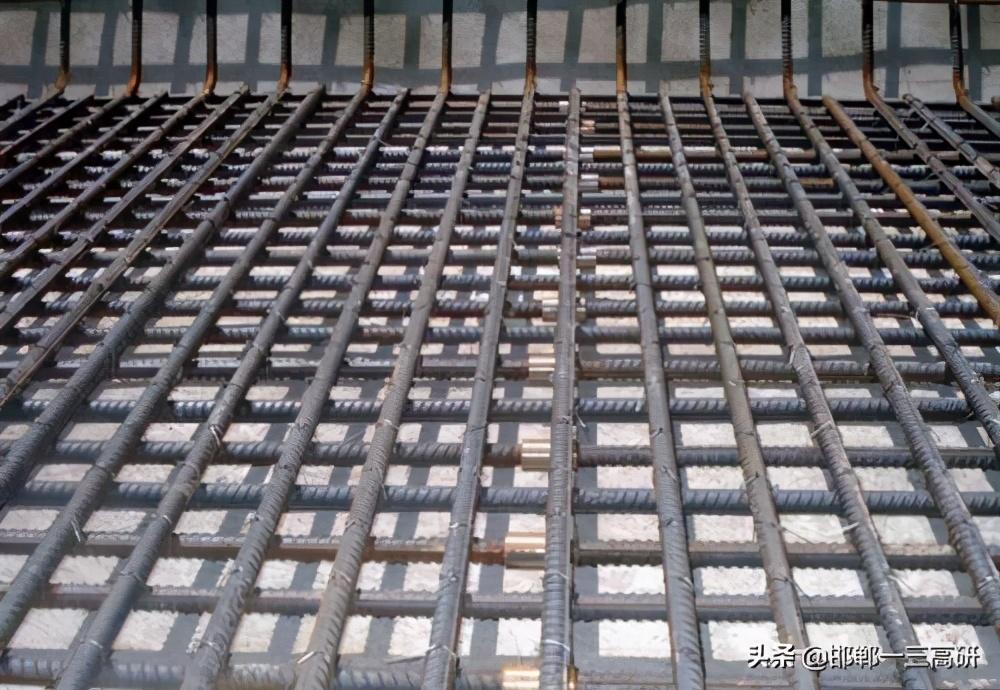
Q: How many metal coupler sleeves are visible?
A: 11